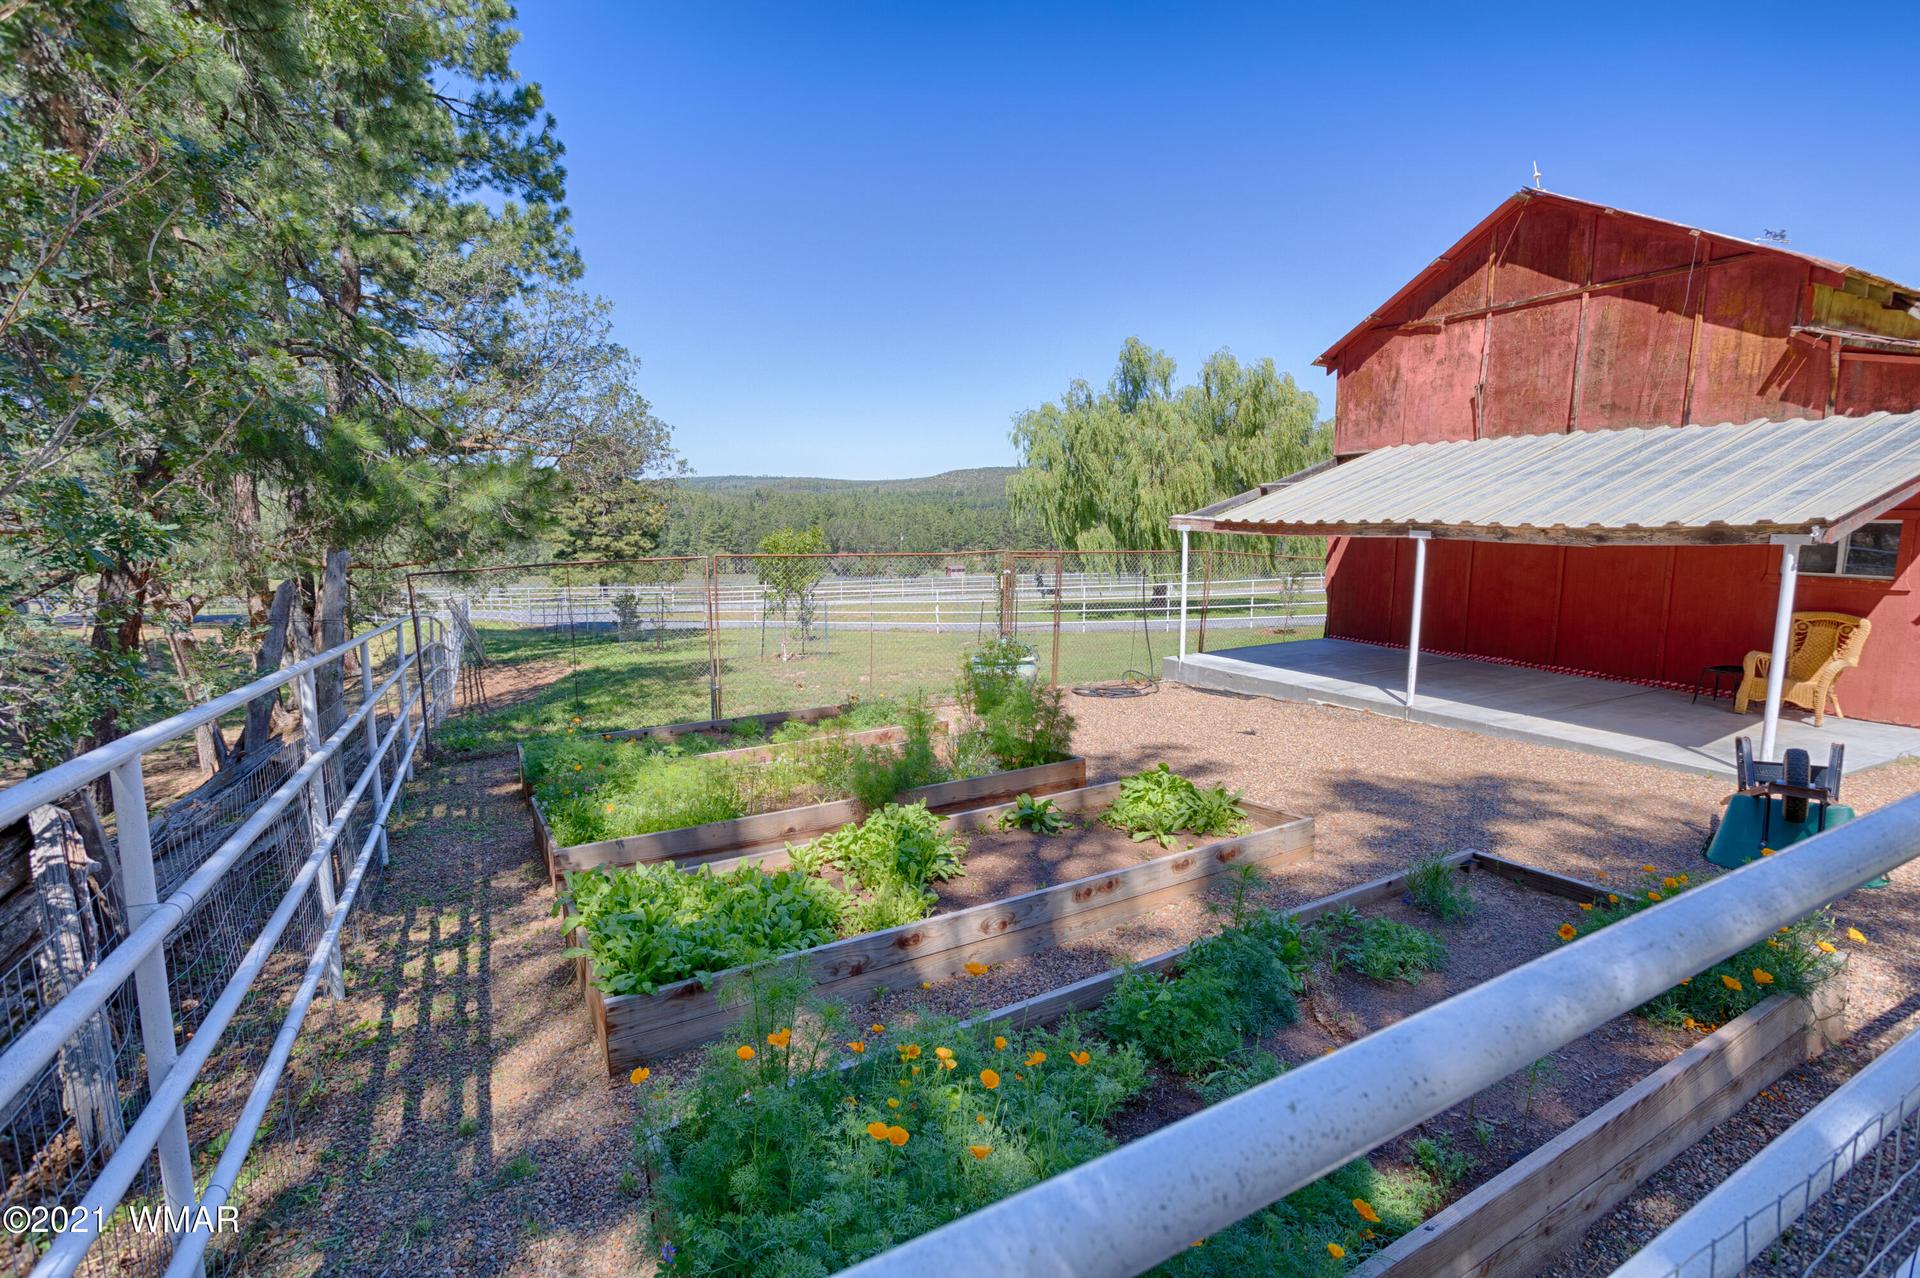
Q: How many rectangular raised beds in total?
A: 4